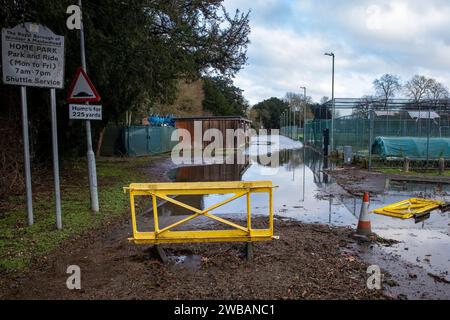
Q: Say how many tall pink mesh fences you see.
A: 0